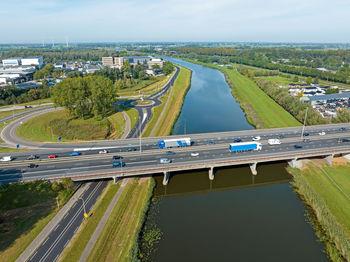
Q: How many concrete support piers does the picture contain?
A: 6